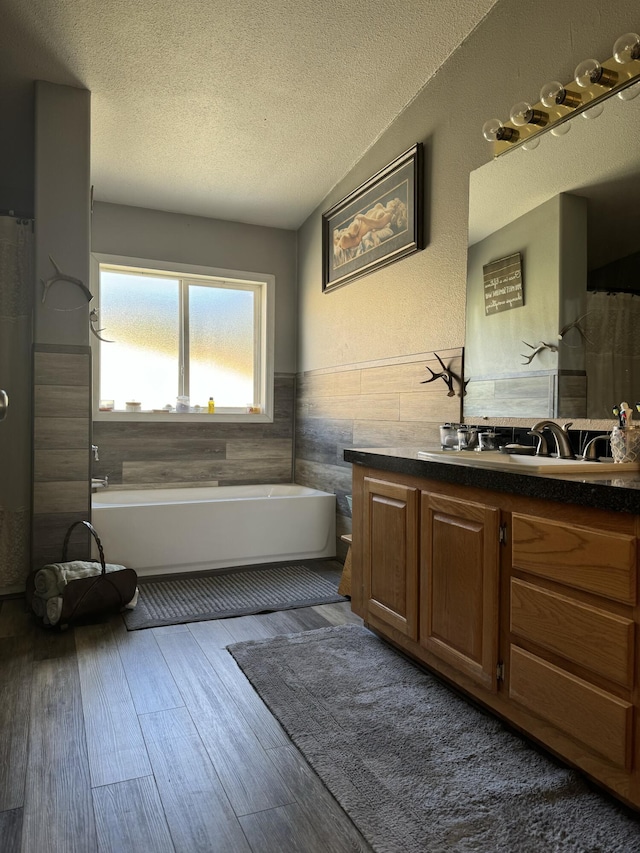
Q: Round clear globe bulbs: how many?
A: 5